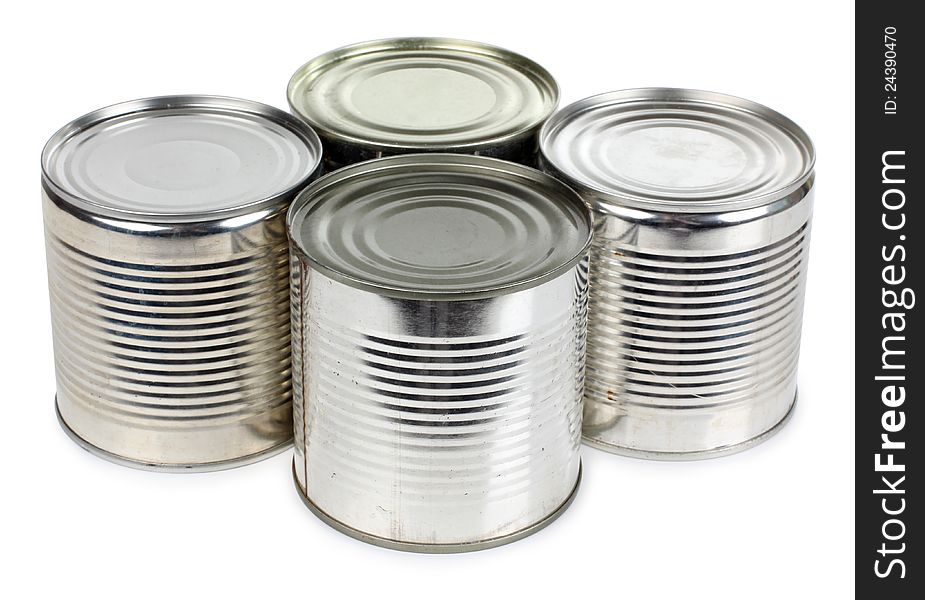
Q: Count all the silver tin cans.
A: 4